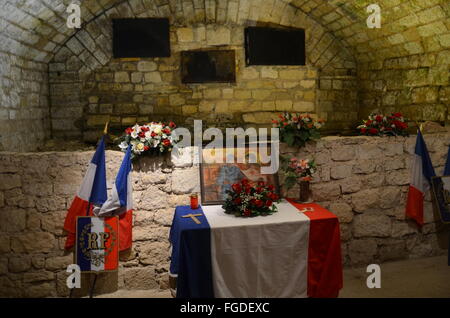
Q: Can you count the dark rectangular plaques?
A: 3